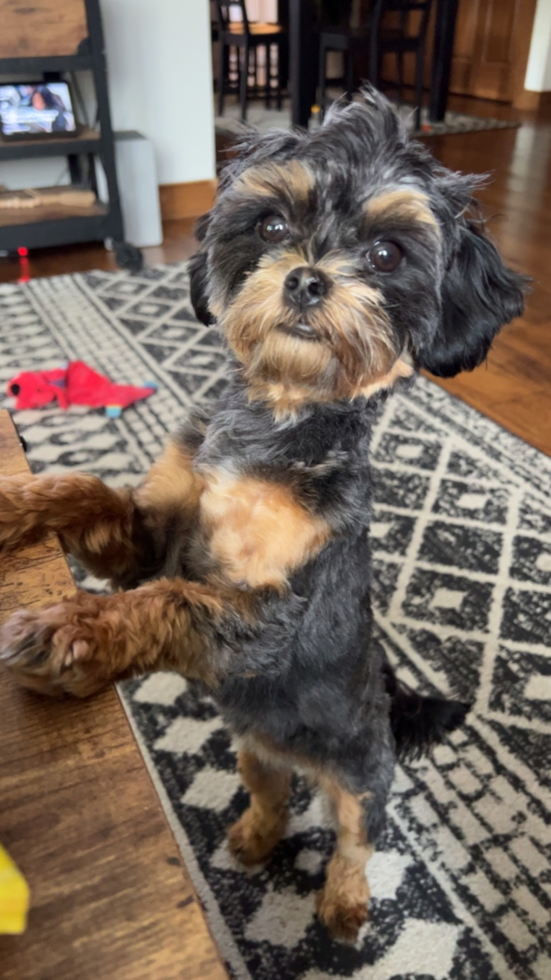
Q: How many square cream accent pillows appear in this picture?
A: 0